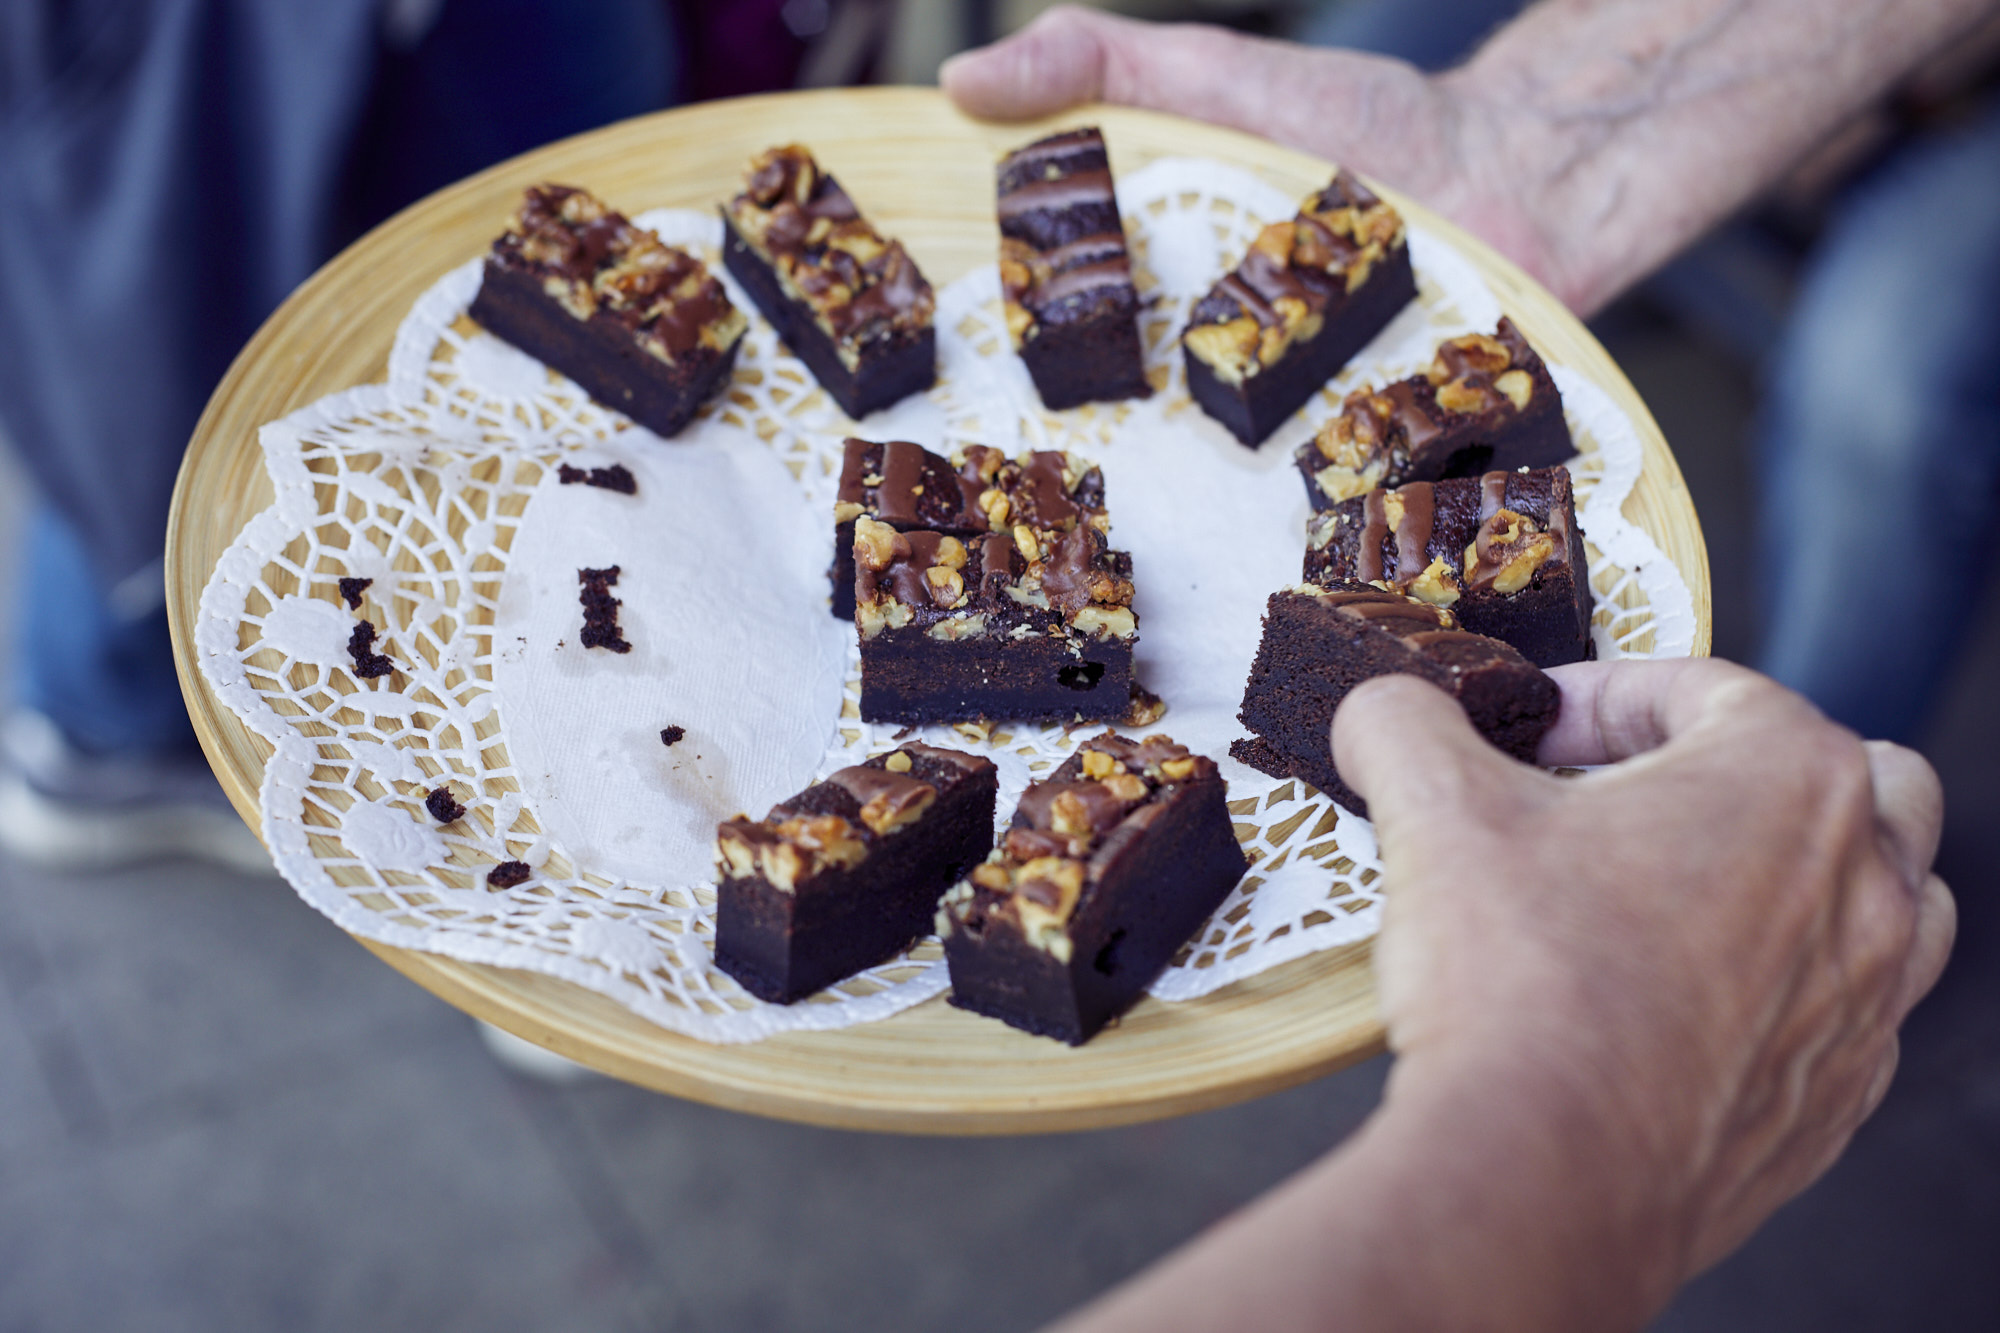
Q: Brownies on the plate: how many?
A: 11